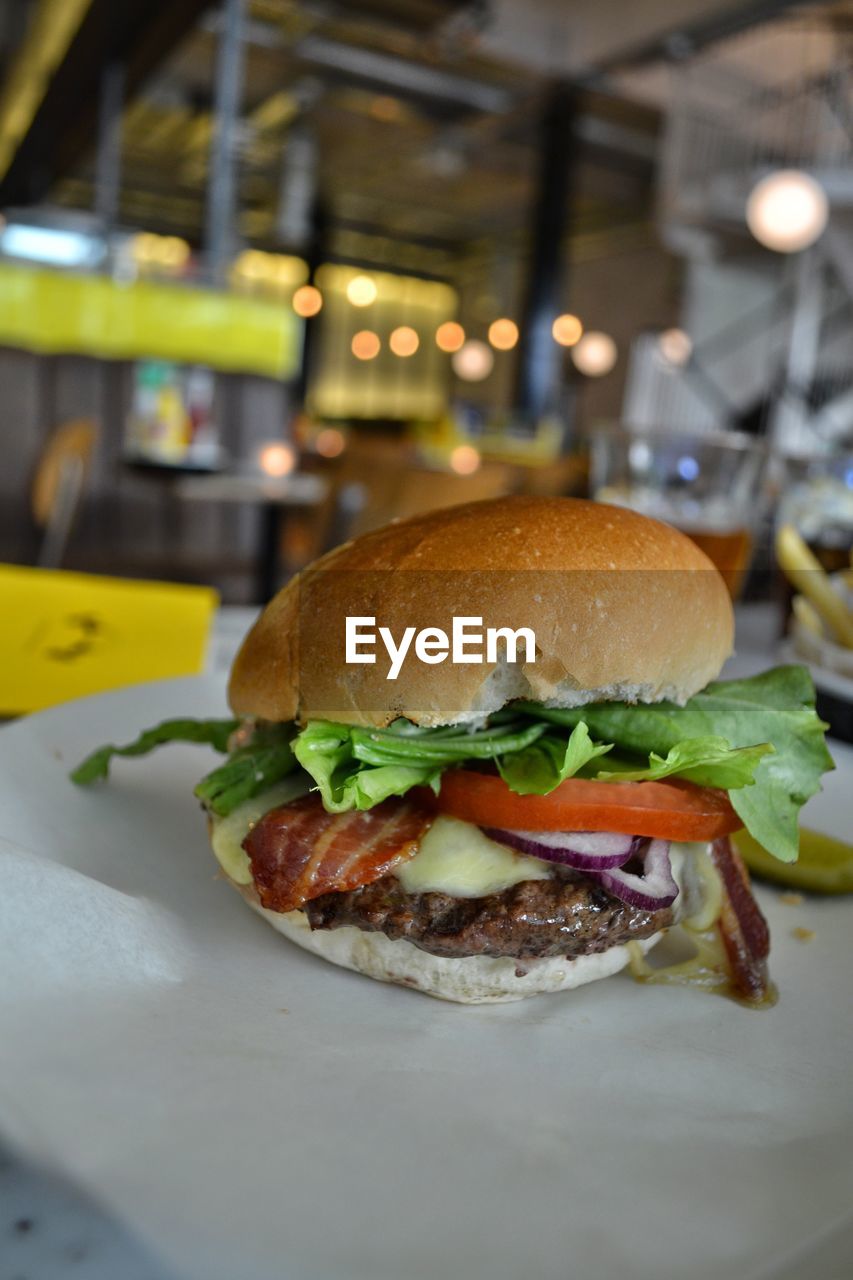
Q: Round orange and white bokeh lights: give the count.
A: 14